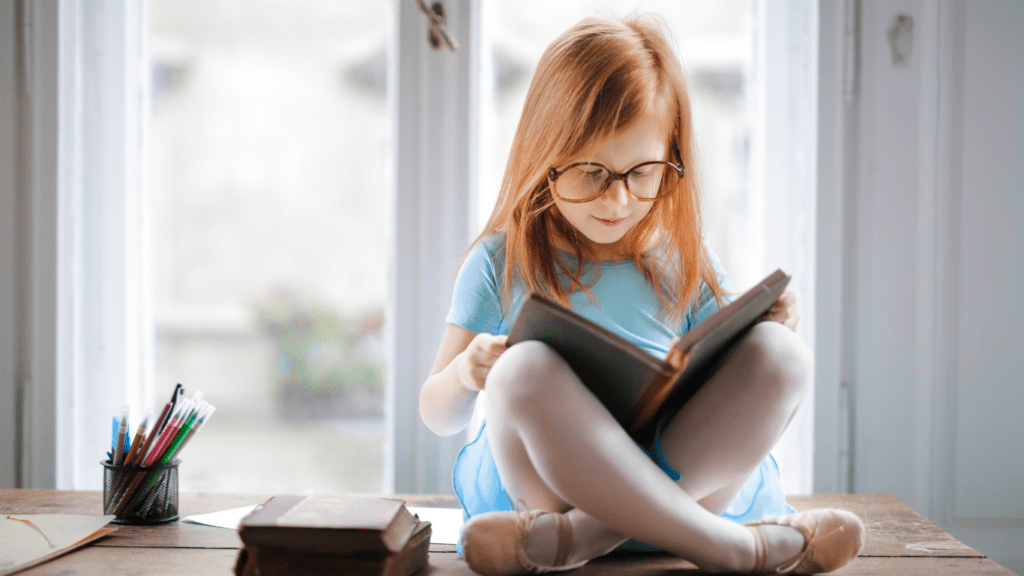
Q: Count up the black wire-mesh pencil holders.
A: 1